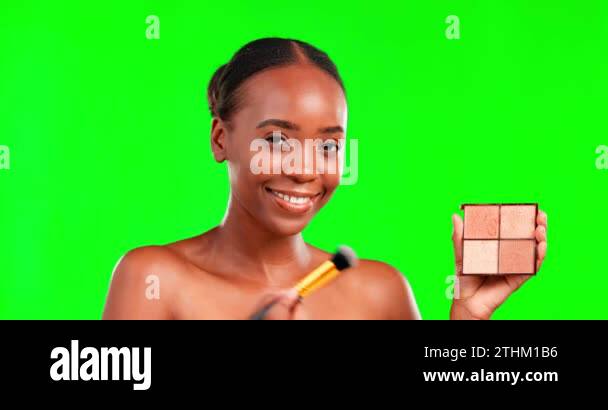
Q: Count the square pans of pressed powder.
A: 4